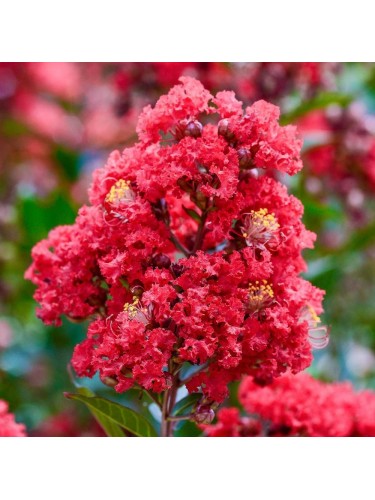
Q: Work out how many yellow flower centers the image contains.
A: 5